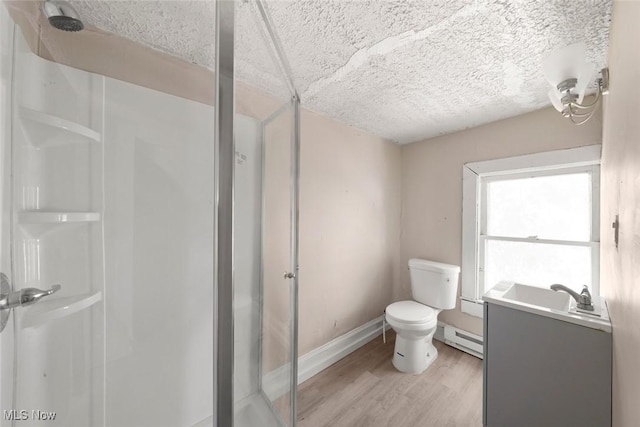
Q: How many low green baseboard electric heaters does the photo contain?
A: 0